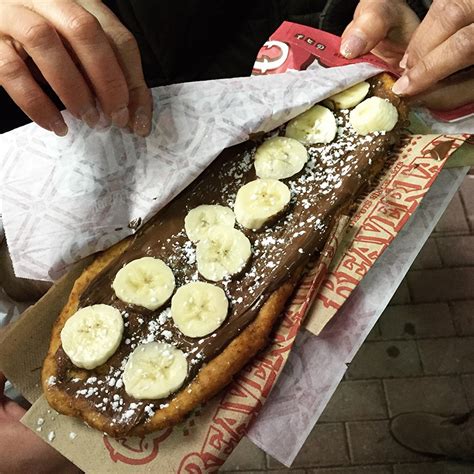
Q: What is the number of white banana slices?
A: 11